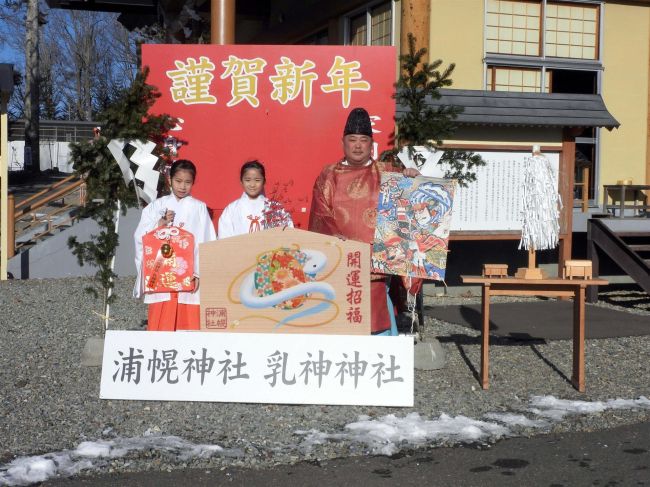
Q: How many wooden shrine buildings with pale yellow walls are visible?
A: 1